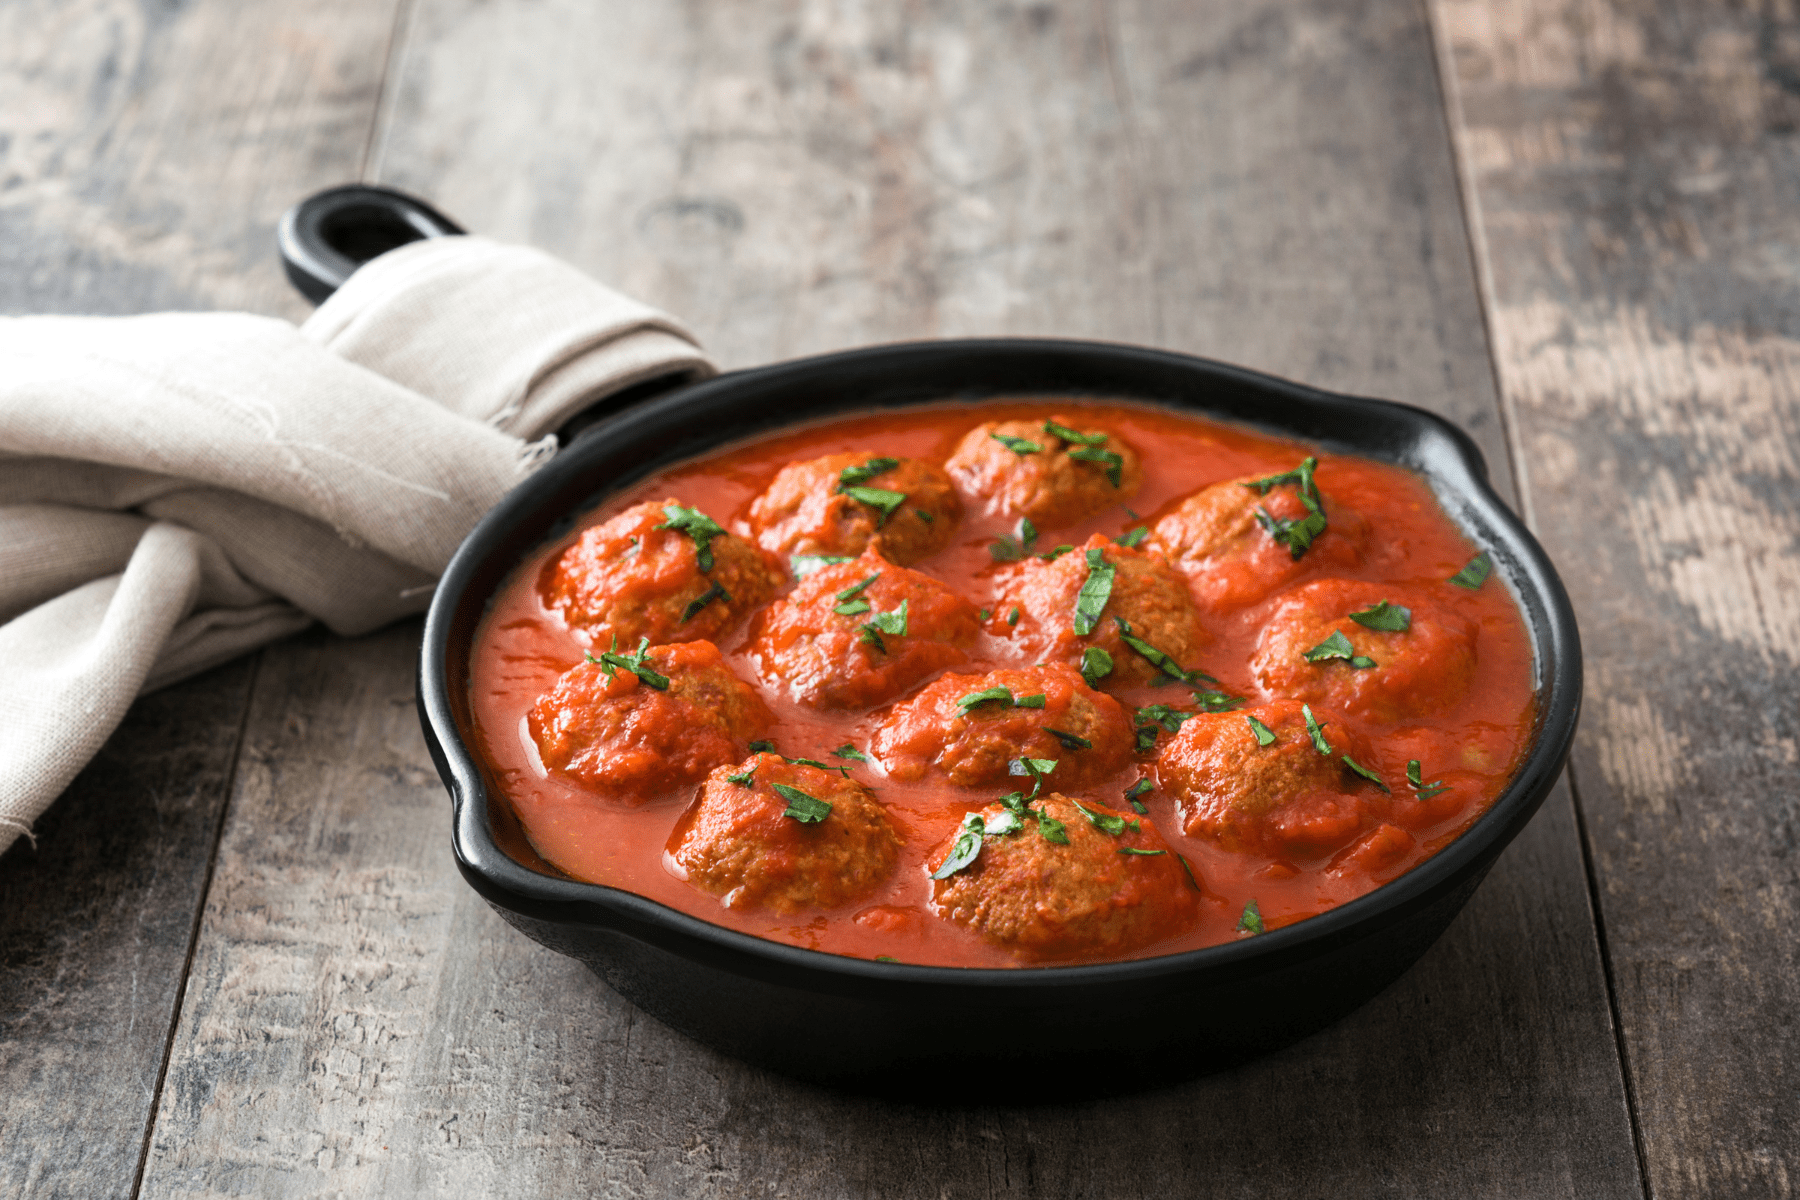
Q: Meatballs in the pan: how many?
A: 12